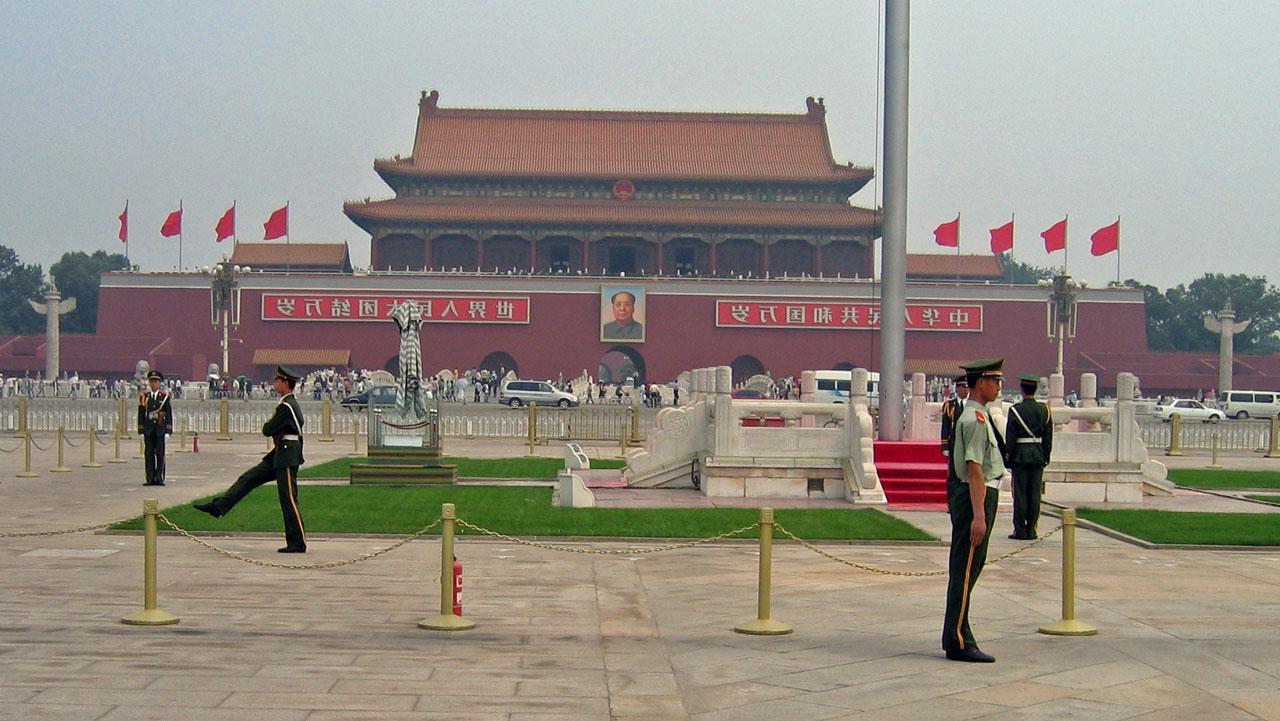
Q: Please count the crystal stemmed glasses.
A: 0